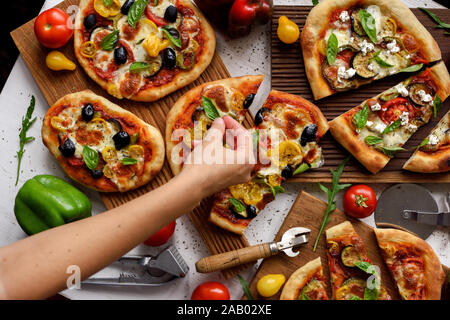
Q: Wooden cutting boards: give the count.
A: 3